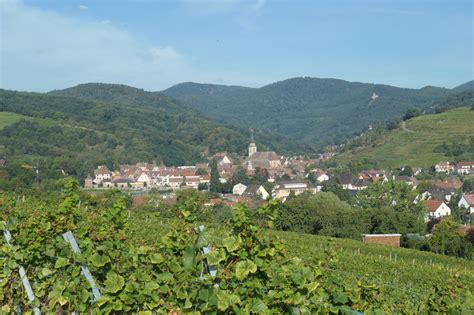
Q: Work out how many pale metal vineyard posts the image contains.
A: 3